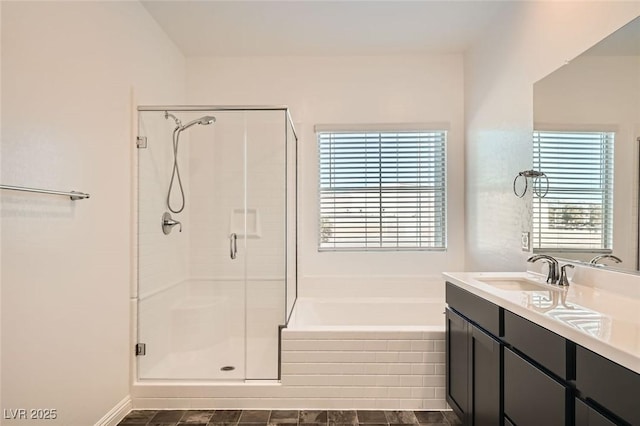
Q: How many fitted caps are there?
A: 0